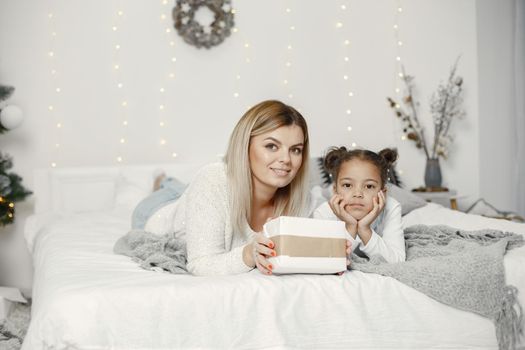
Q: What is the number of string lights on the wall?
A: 7